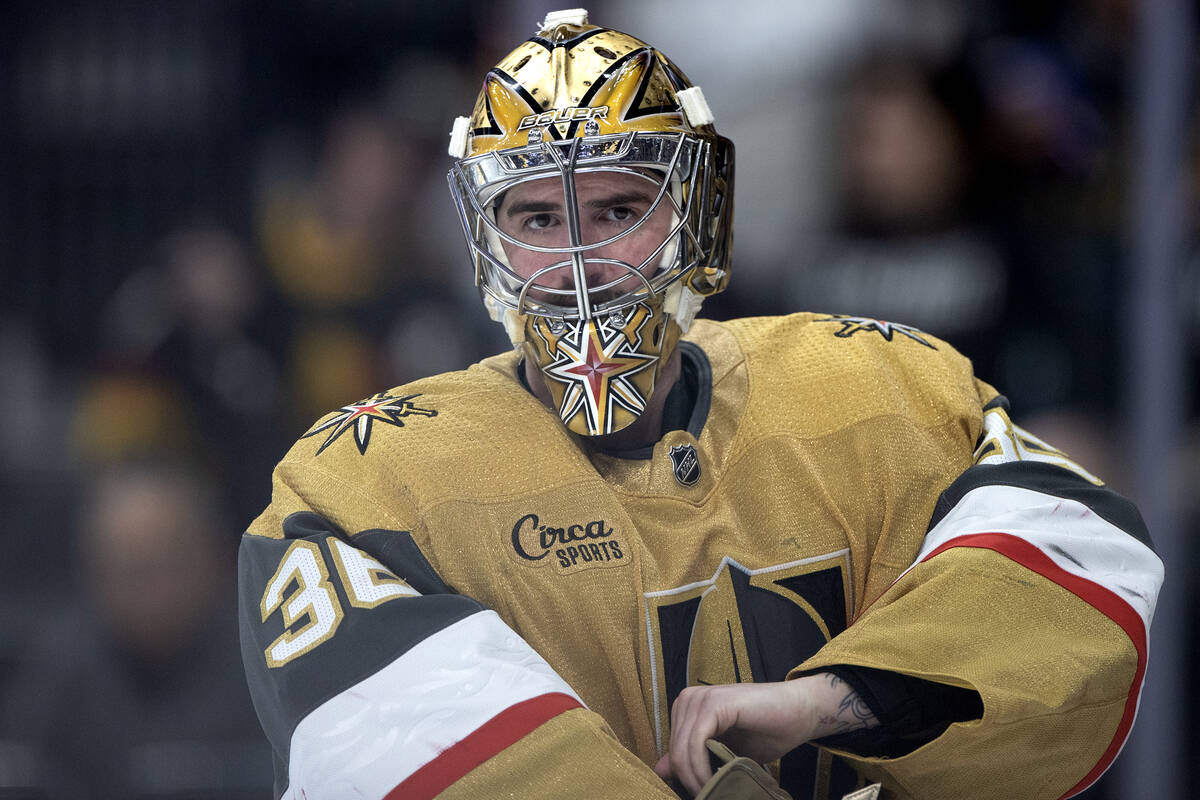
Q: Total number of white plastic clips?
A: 3